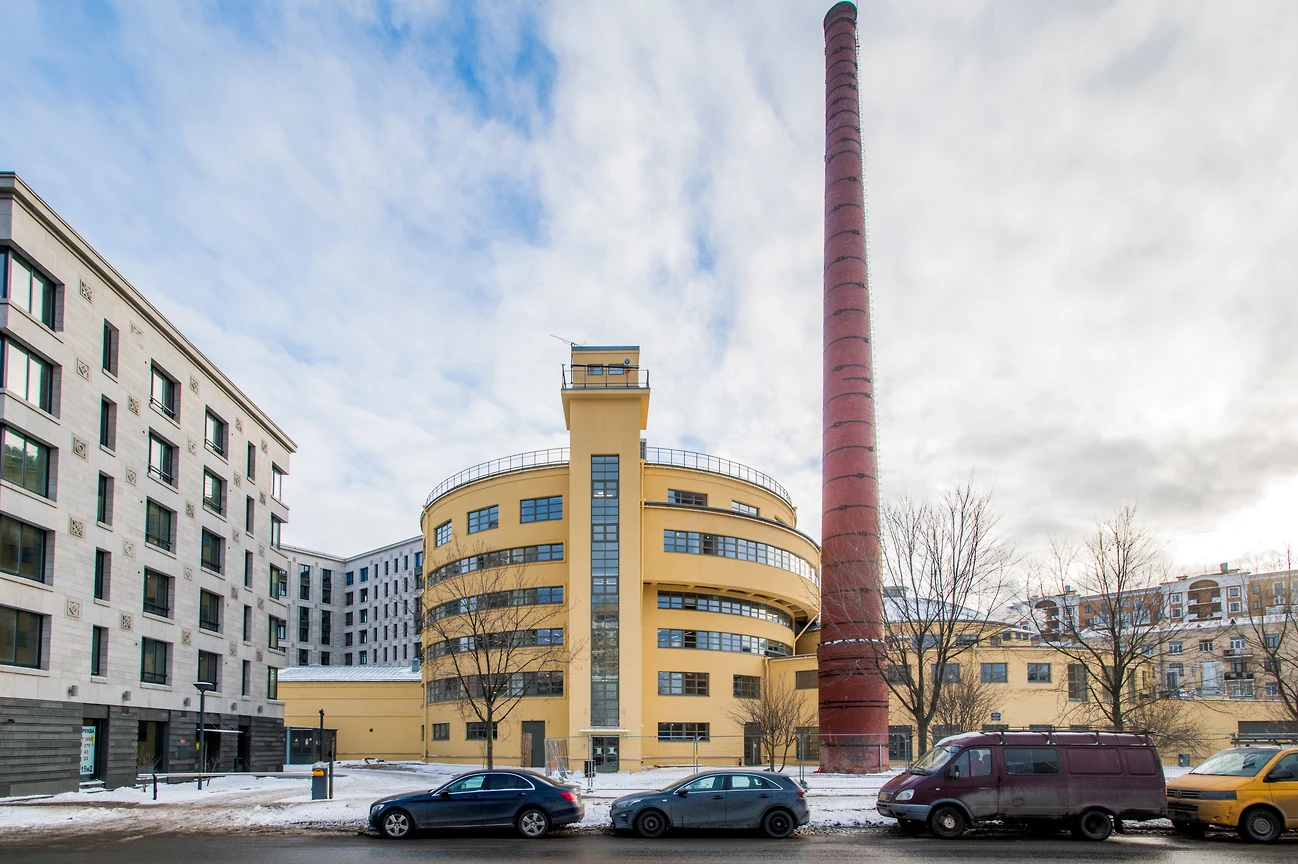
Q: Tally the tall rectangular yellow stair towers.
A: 1